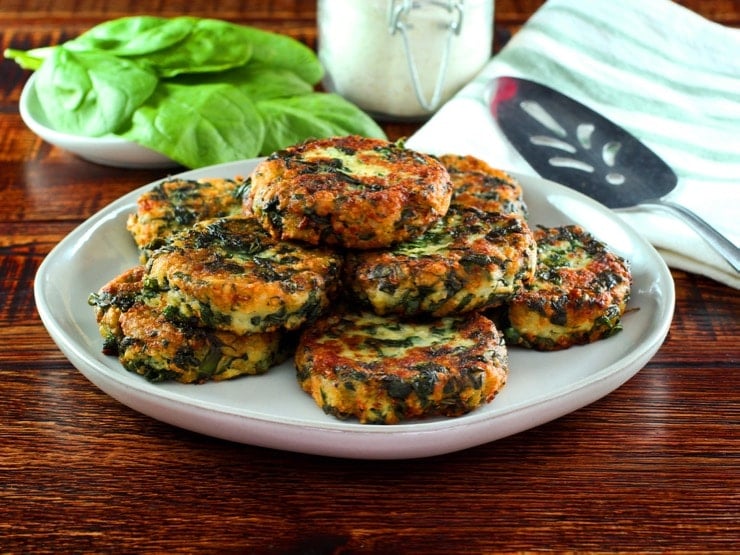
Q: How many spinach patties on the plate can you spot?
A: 8